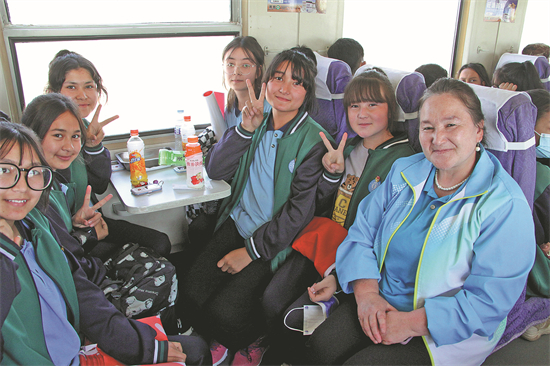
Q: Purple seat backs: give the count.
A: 4